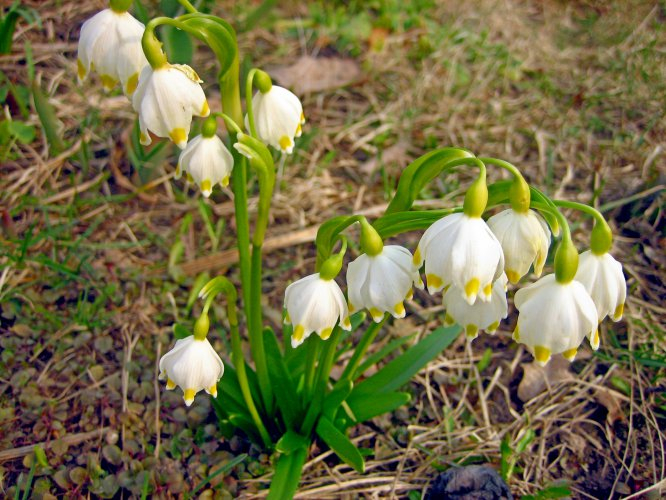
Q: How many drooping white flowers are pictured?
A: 12